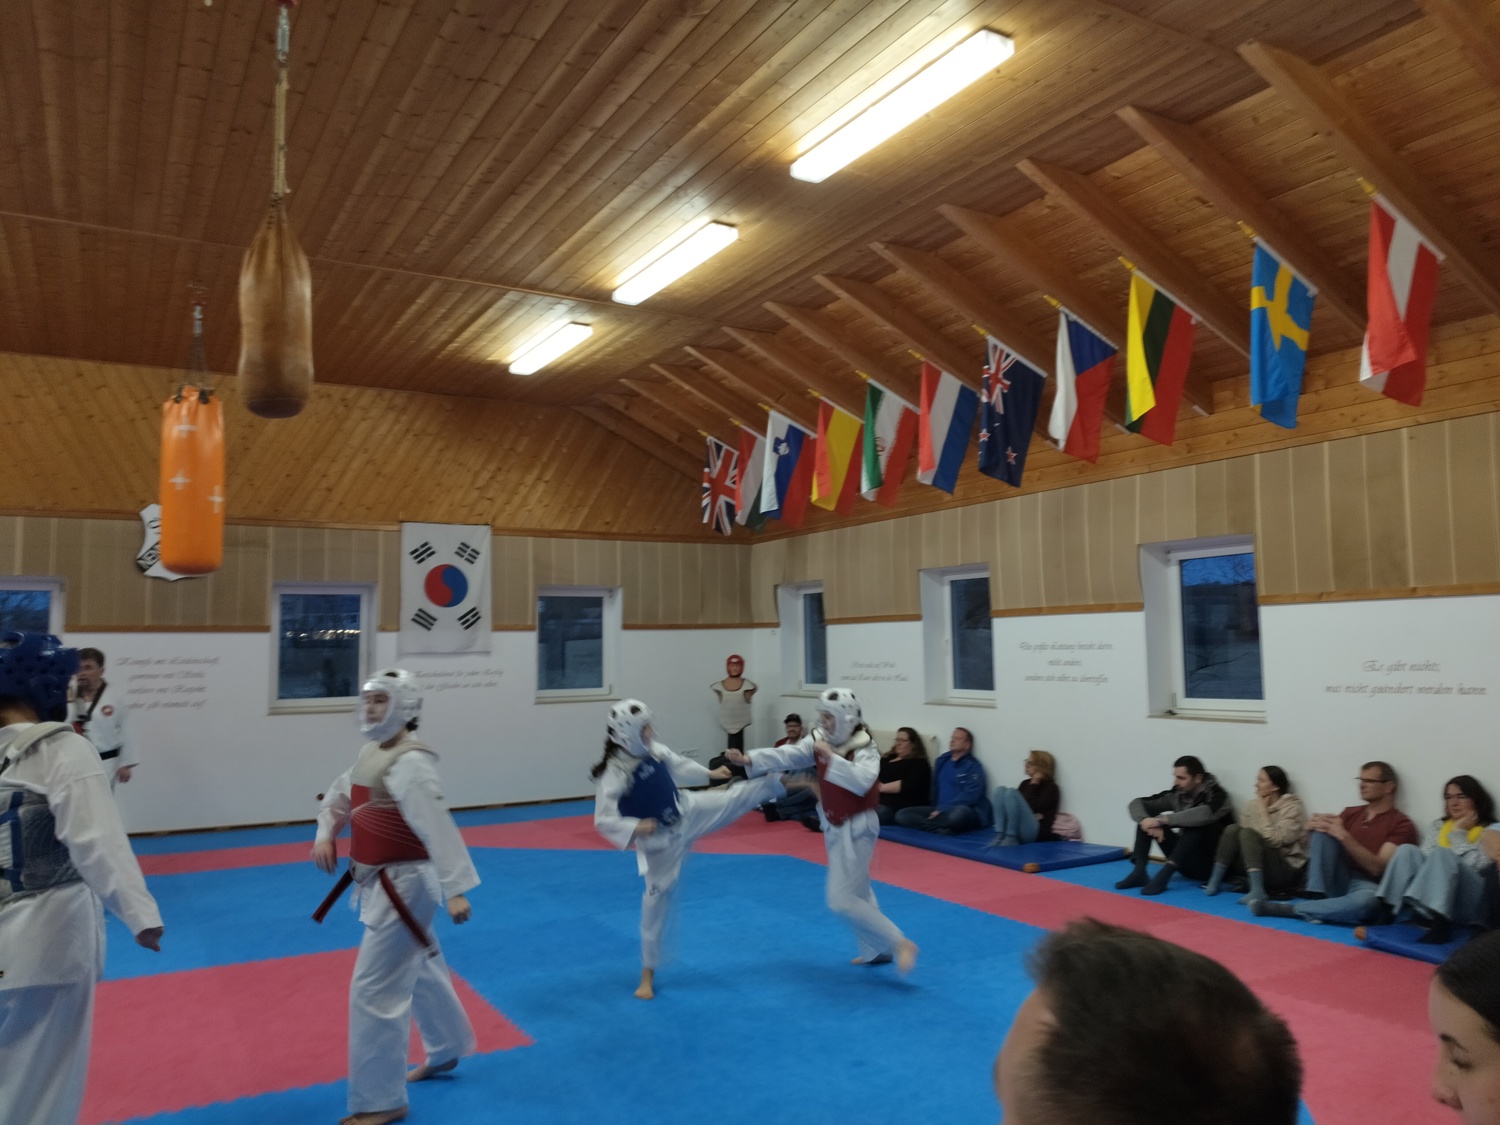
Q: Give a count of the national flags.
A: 12